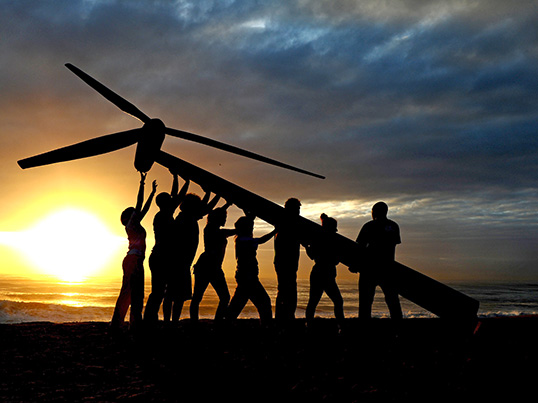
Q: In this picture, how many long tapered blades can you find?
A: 3